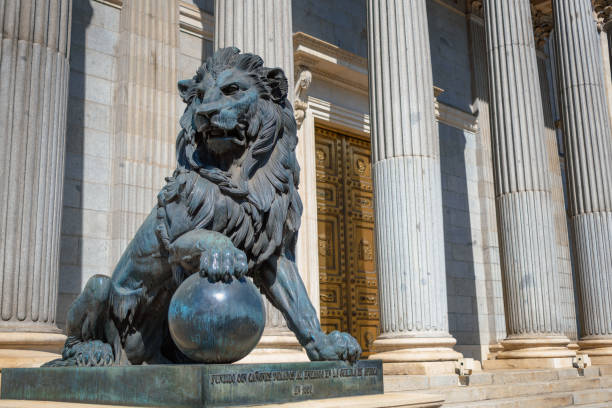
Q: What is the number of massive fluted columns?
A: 5